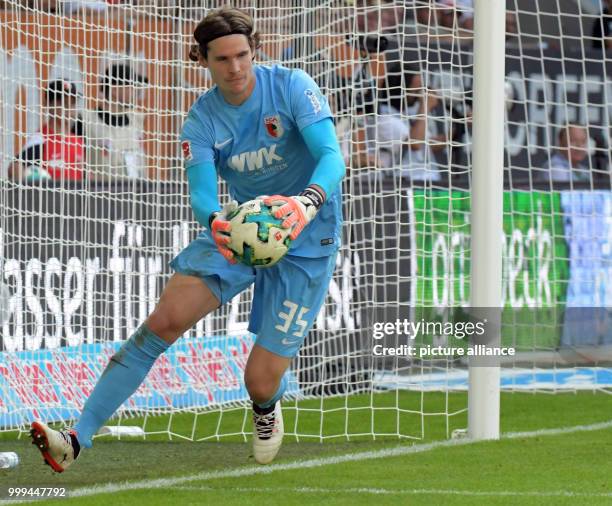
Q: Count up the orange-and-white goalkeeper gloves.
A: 2